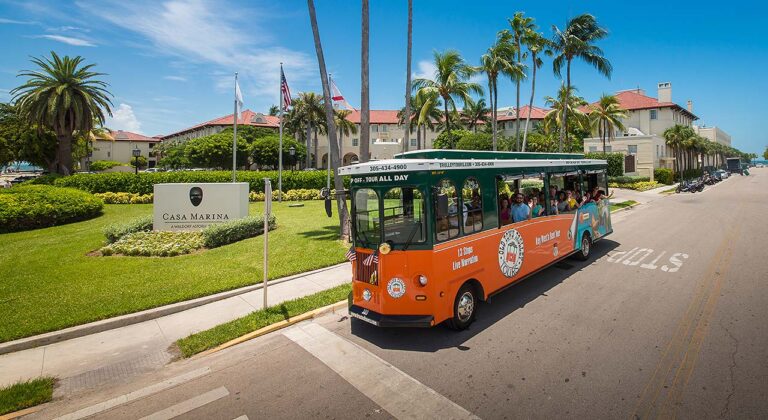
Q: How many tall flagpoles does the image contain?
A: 3